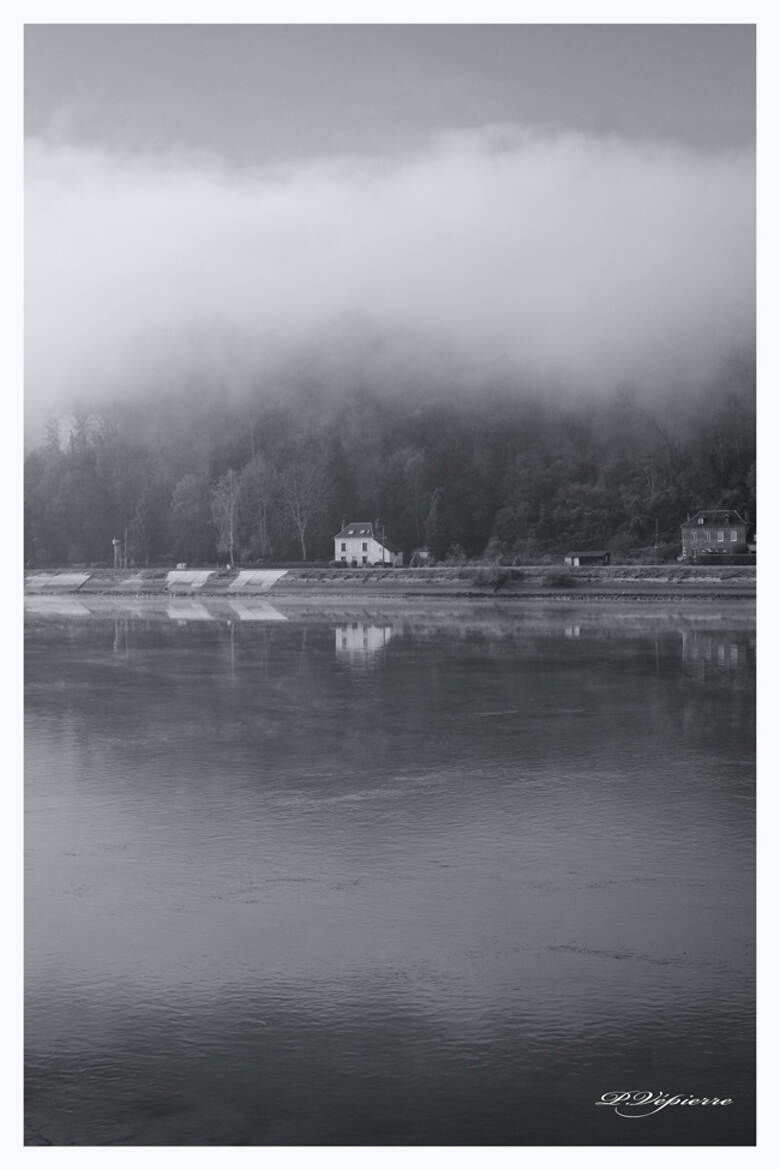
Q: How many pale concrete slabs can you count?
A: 3